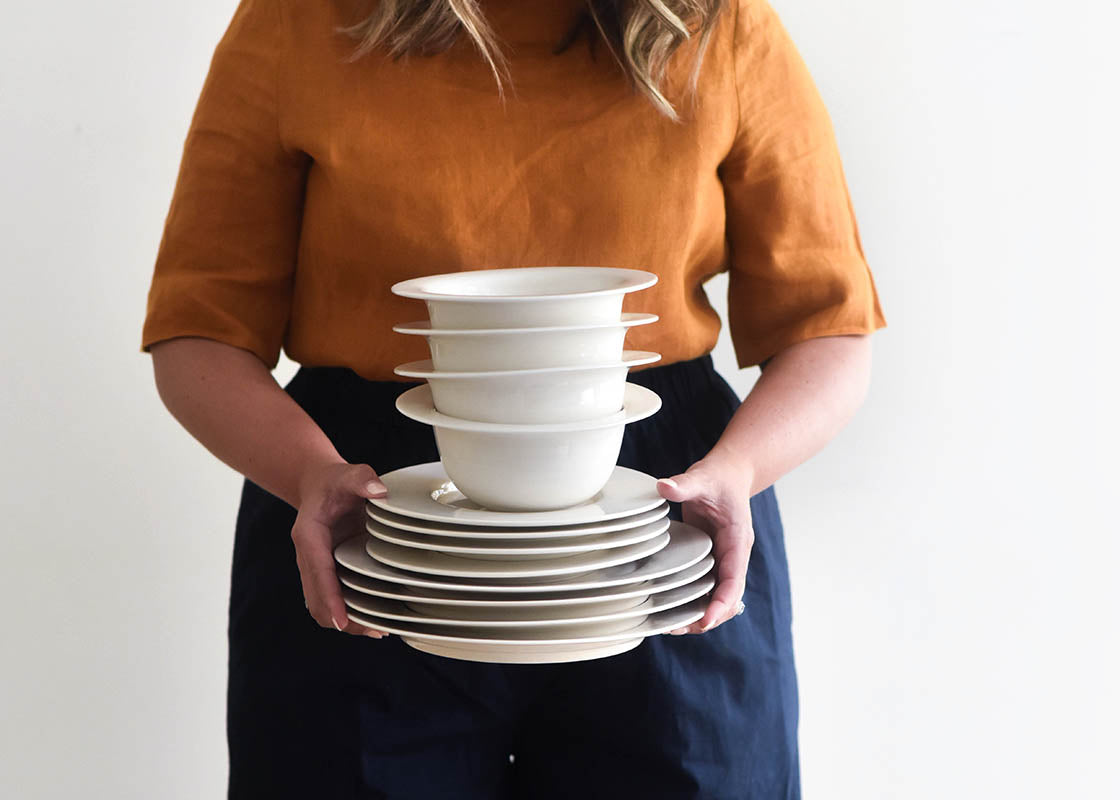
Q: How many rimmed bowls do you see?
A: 4